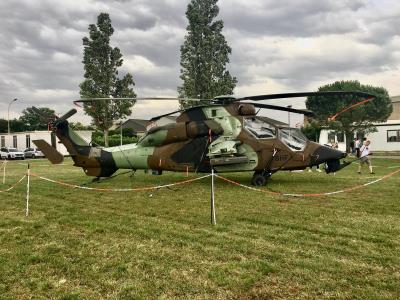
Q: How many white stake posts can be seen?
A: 3